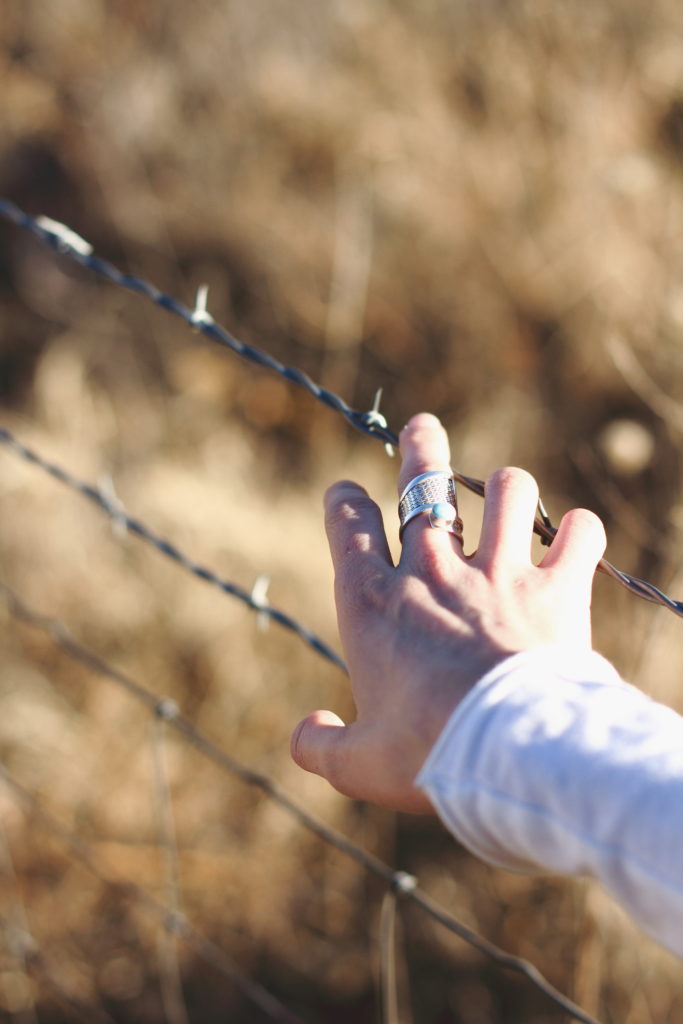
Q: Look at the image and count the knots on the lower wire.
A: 2